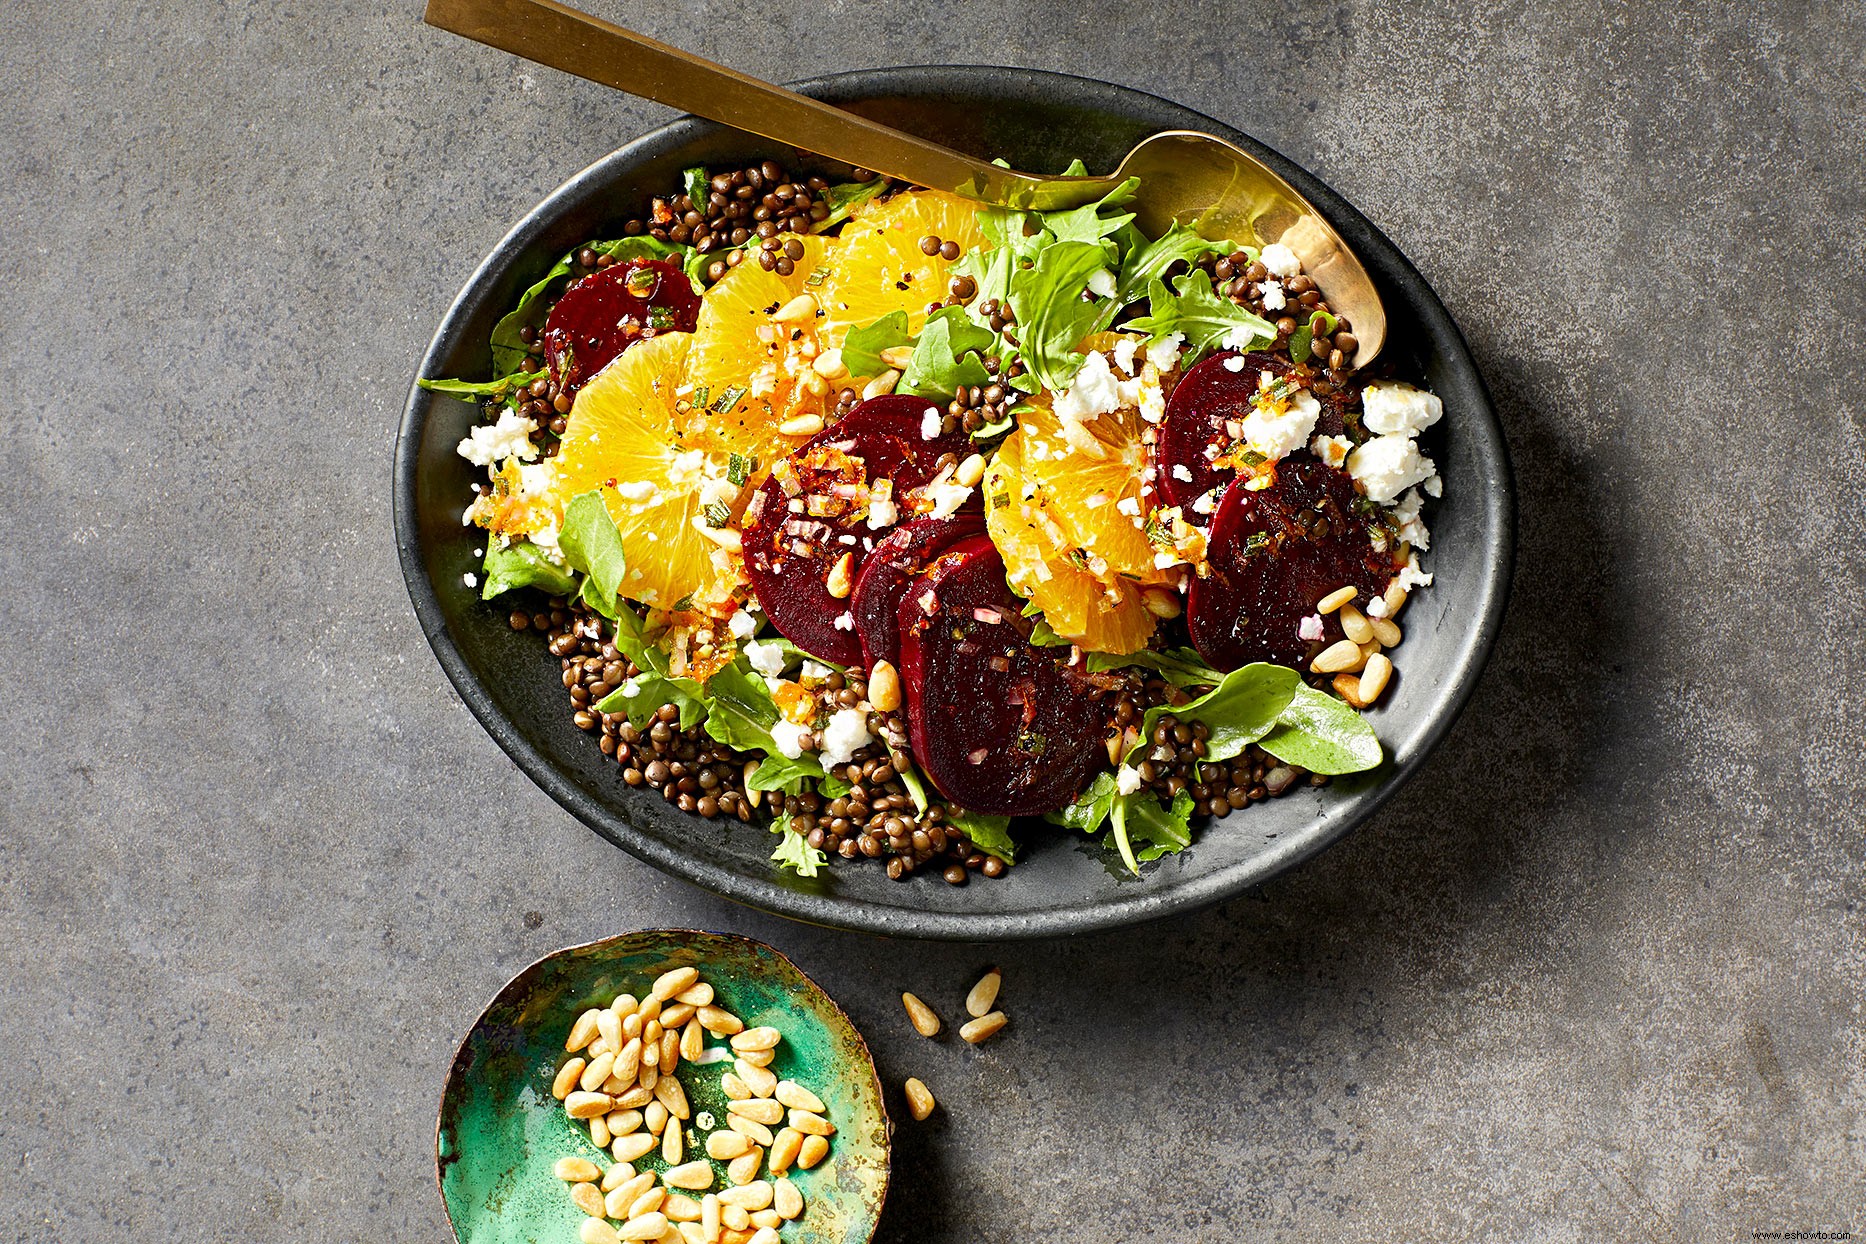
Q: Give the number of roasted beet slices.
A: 6